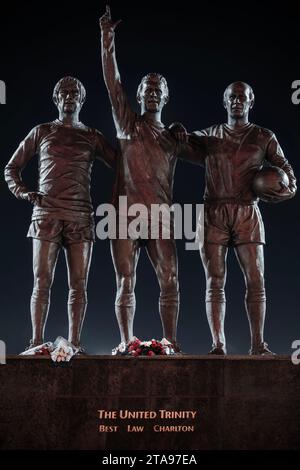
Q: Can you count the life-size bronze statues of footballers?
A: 3